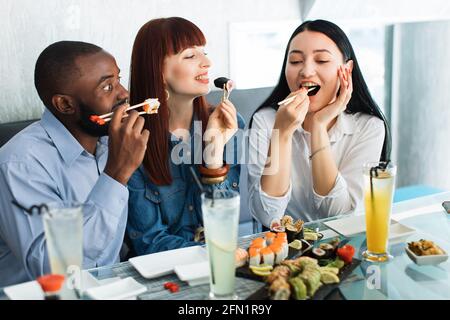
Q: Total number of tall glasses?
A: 3